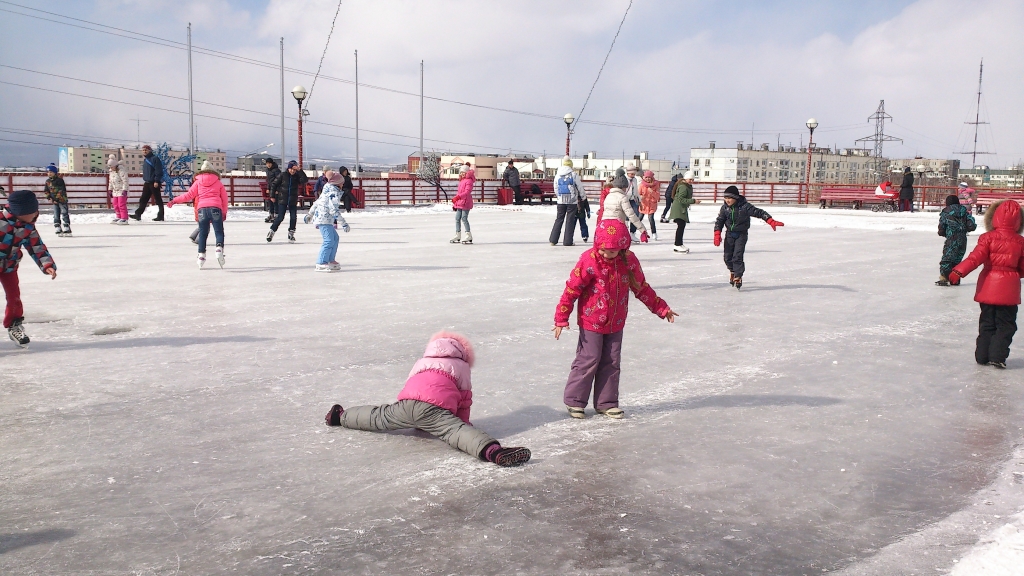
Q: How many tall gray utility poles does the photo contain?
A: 4